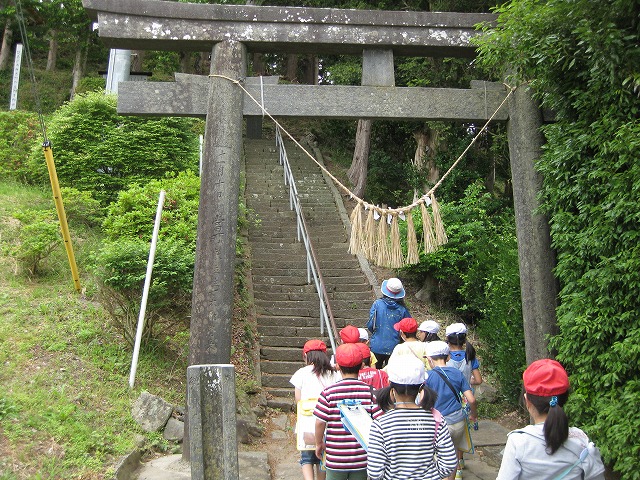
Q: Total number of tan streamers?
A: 7